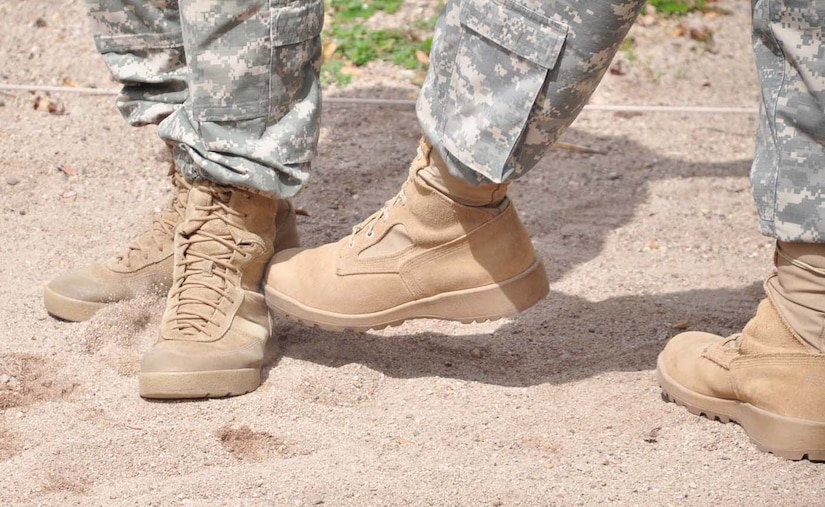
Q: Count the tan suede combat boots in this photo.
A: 4